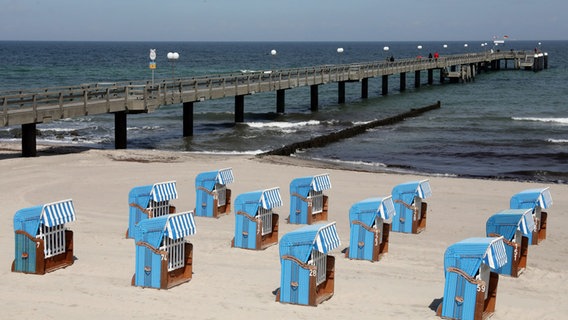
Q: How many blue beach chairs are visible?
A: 12